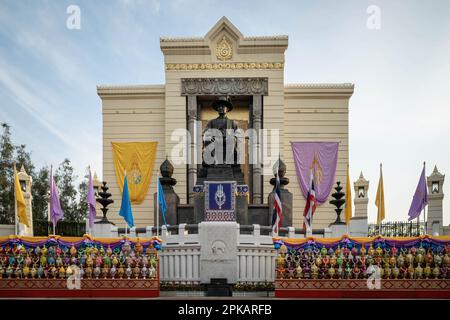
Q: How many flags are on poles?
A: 10